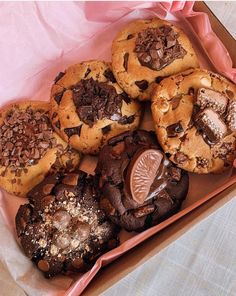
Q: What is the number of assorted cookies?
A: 6